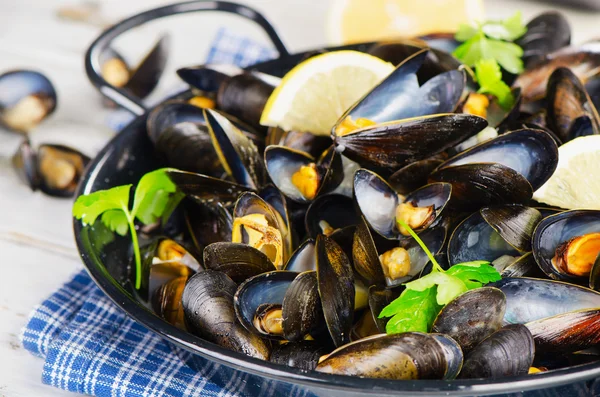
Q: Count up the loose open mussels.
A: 3